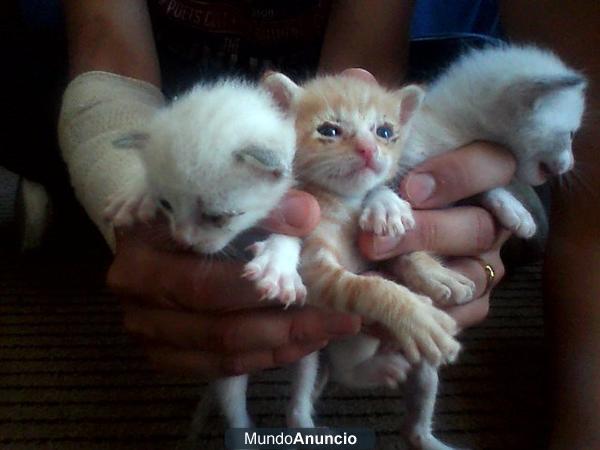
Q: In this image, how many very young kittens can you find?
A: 3